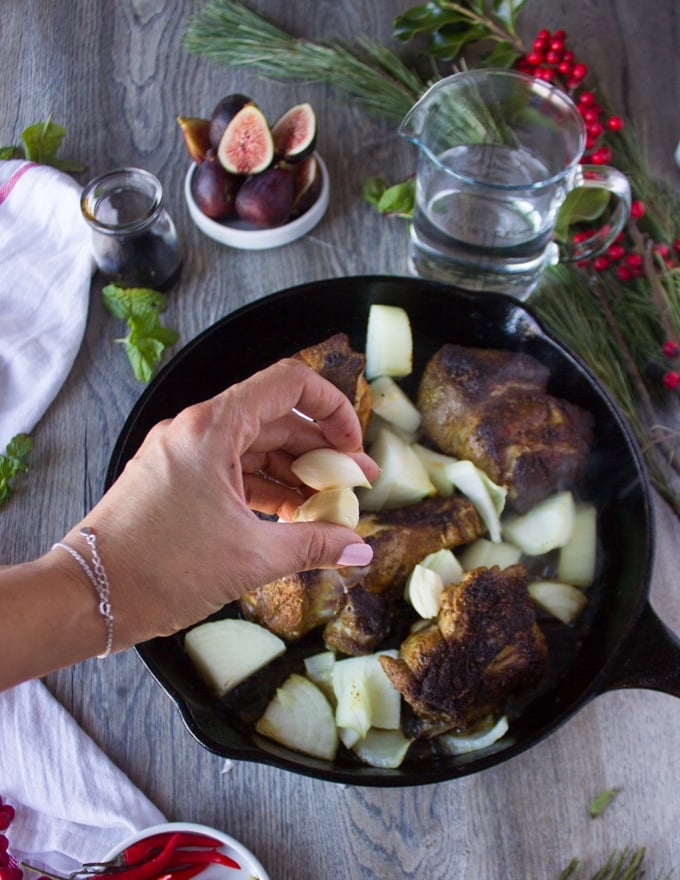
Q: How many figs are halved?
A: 3